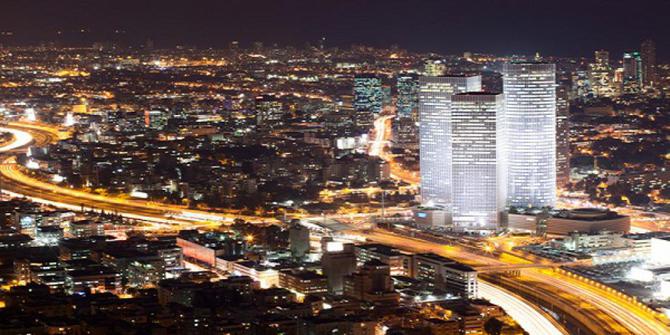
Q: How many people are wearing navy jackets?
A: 0